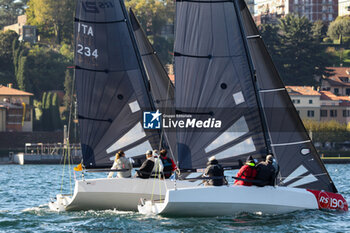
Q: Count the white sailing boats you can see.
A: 2